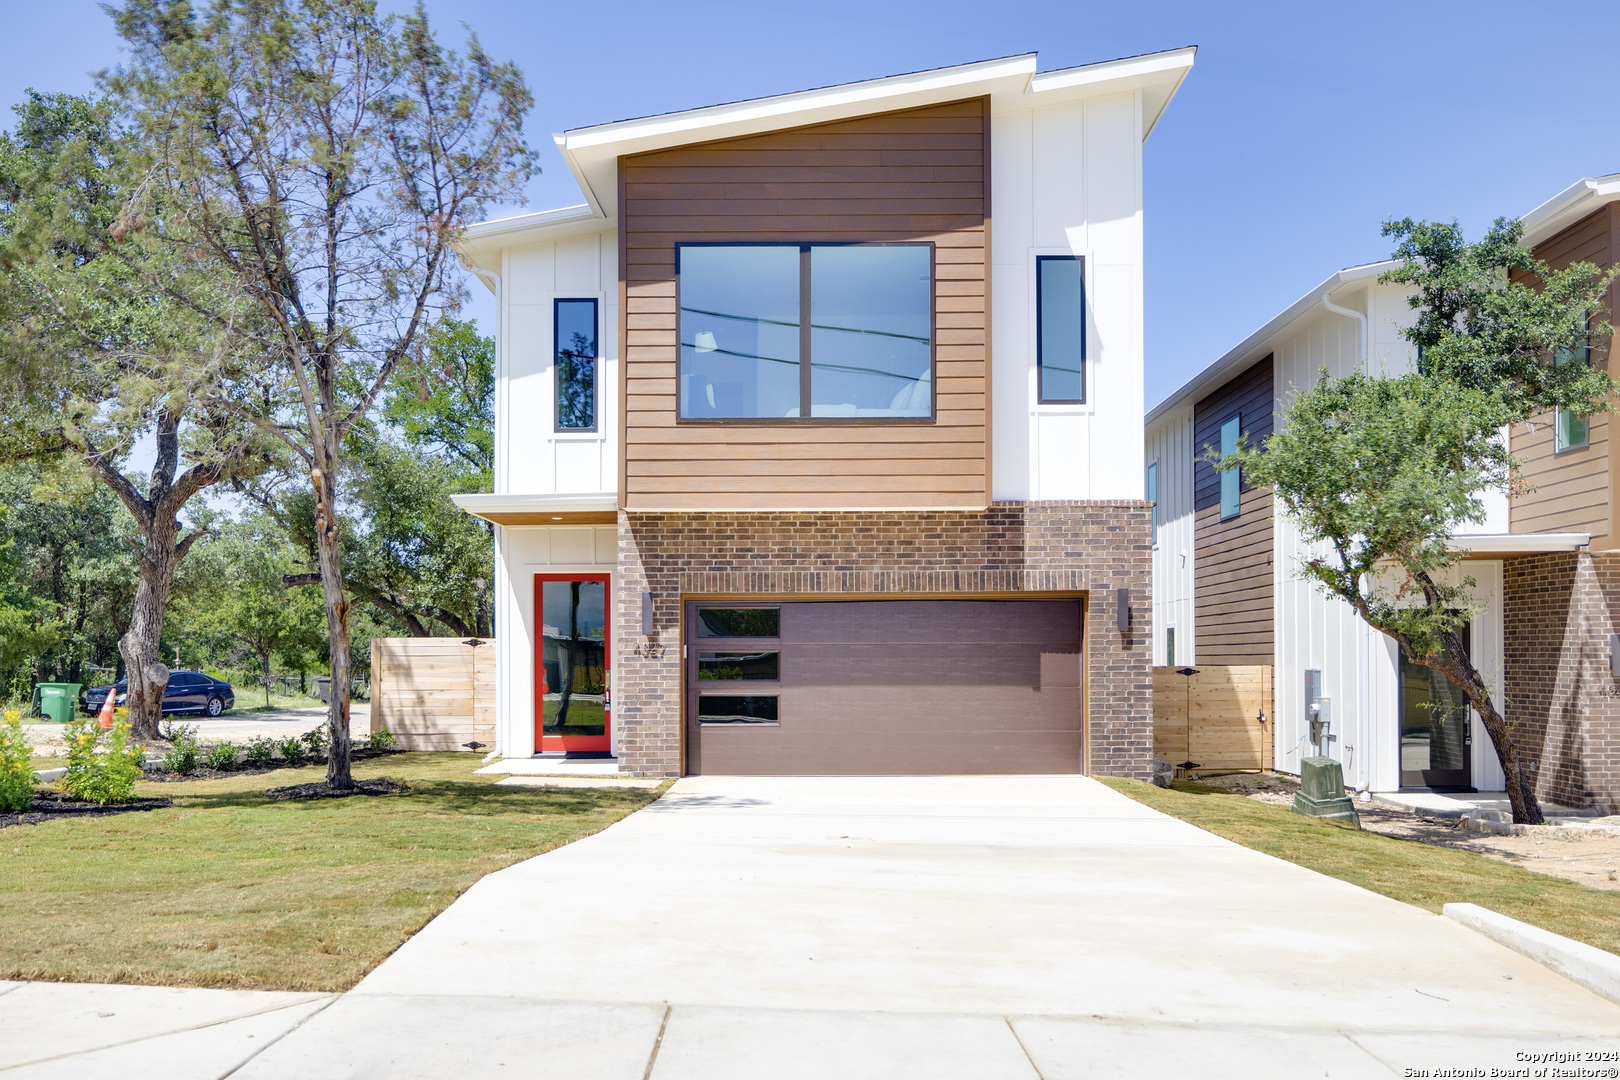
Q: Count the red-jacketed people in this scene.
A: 0